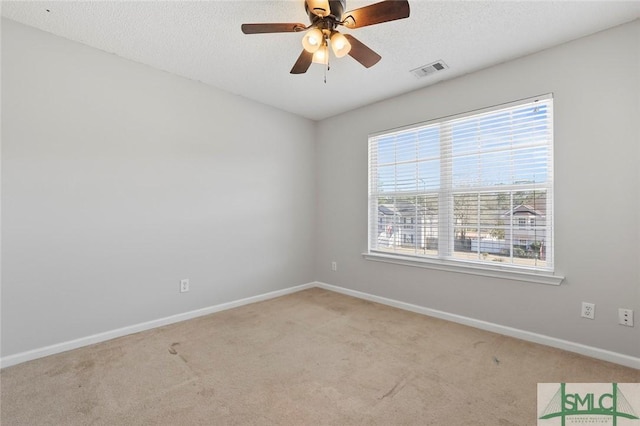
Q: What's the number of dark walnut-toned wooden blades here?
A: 5